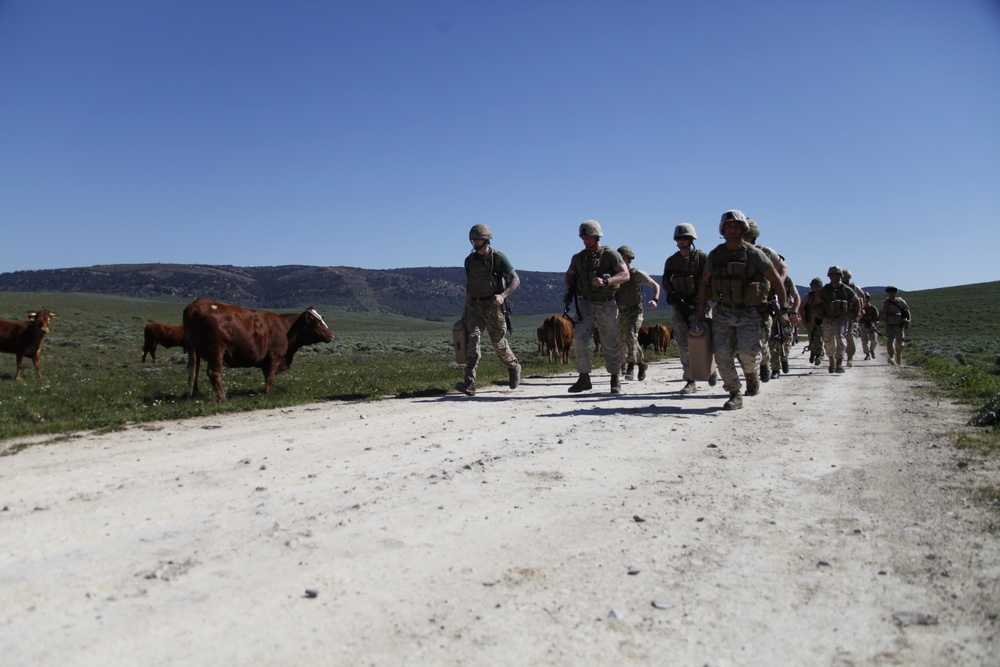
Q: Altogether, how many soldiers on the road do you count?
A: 12